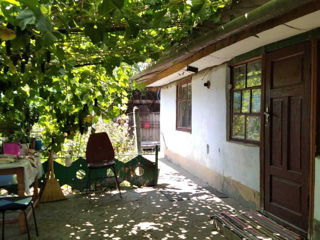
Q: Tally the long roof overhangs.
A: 1